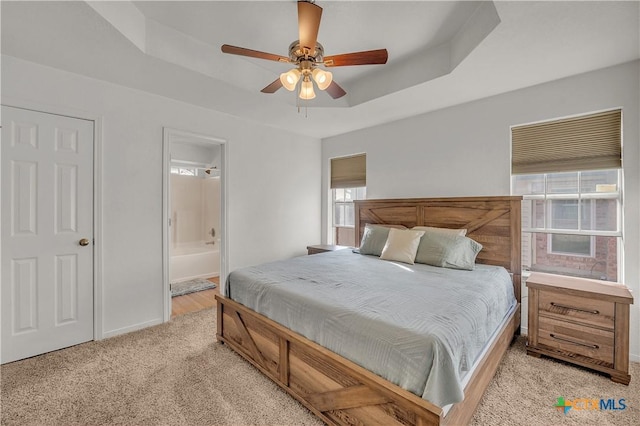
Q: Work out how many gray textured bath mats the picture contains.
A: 1